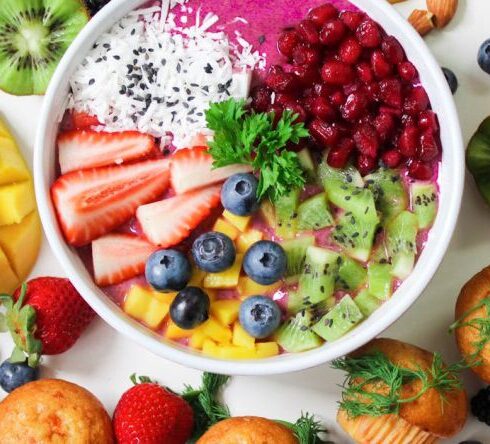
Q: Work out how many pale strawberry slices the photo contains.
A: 5